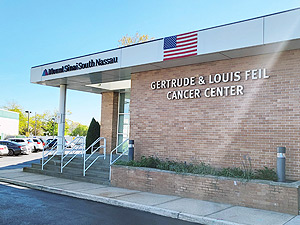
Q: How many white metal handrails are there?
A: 4